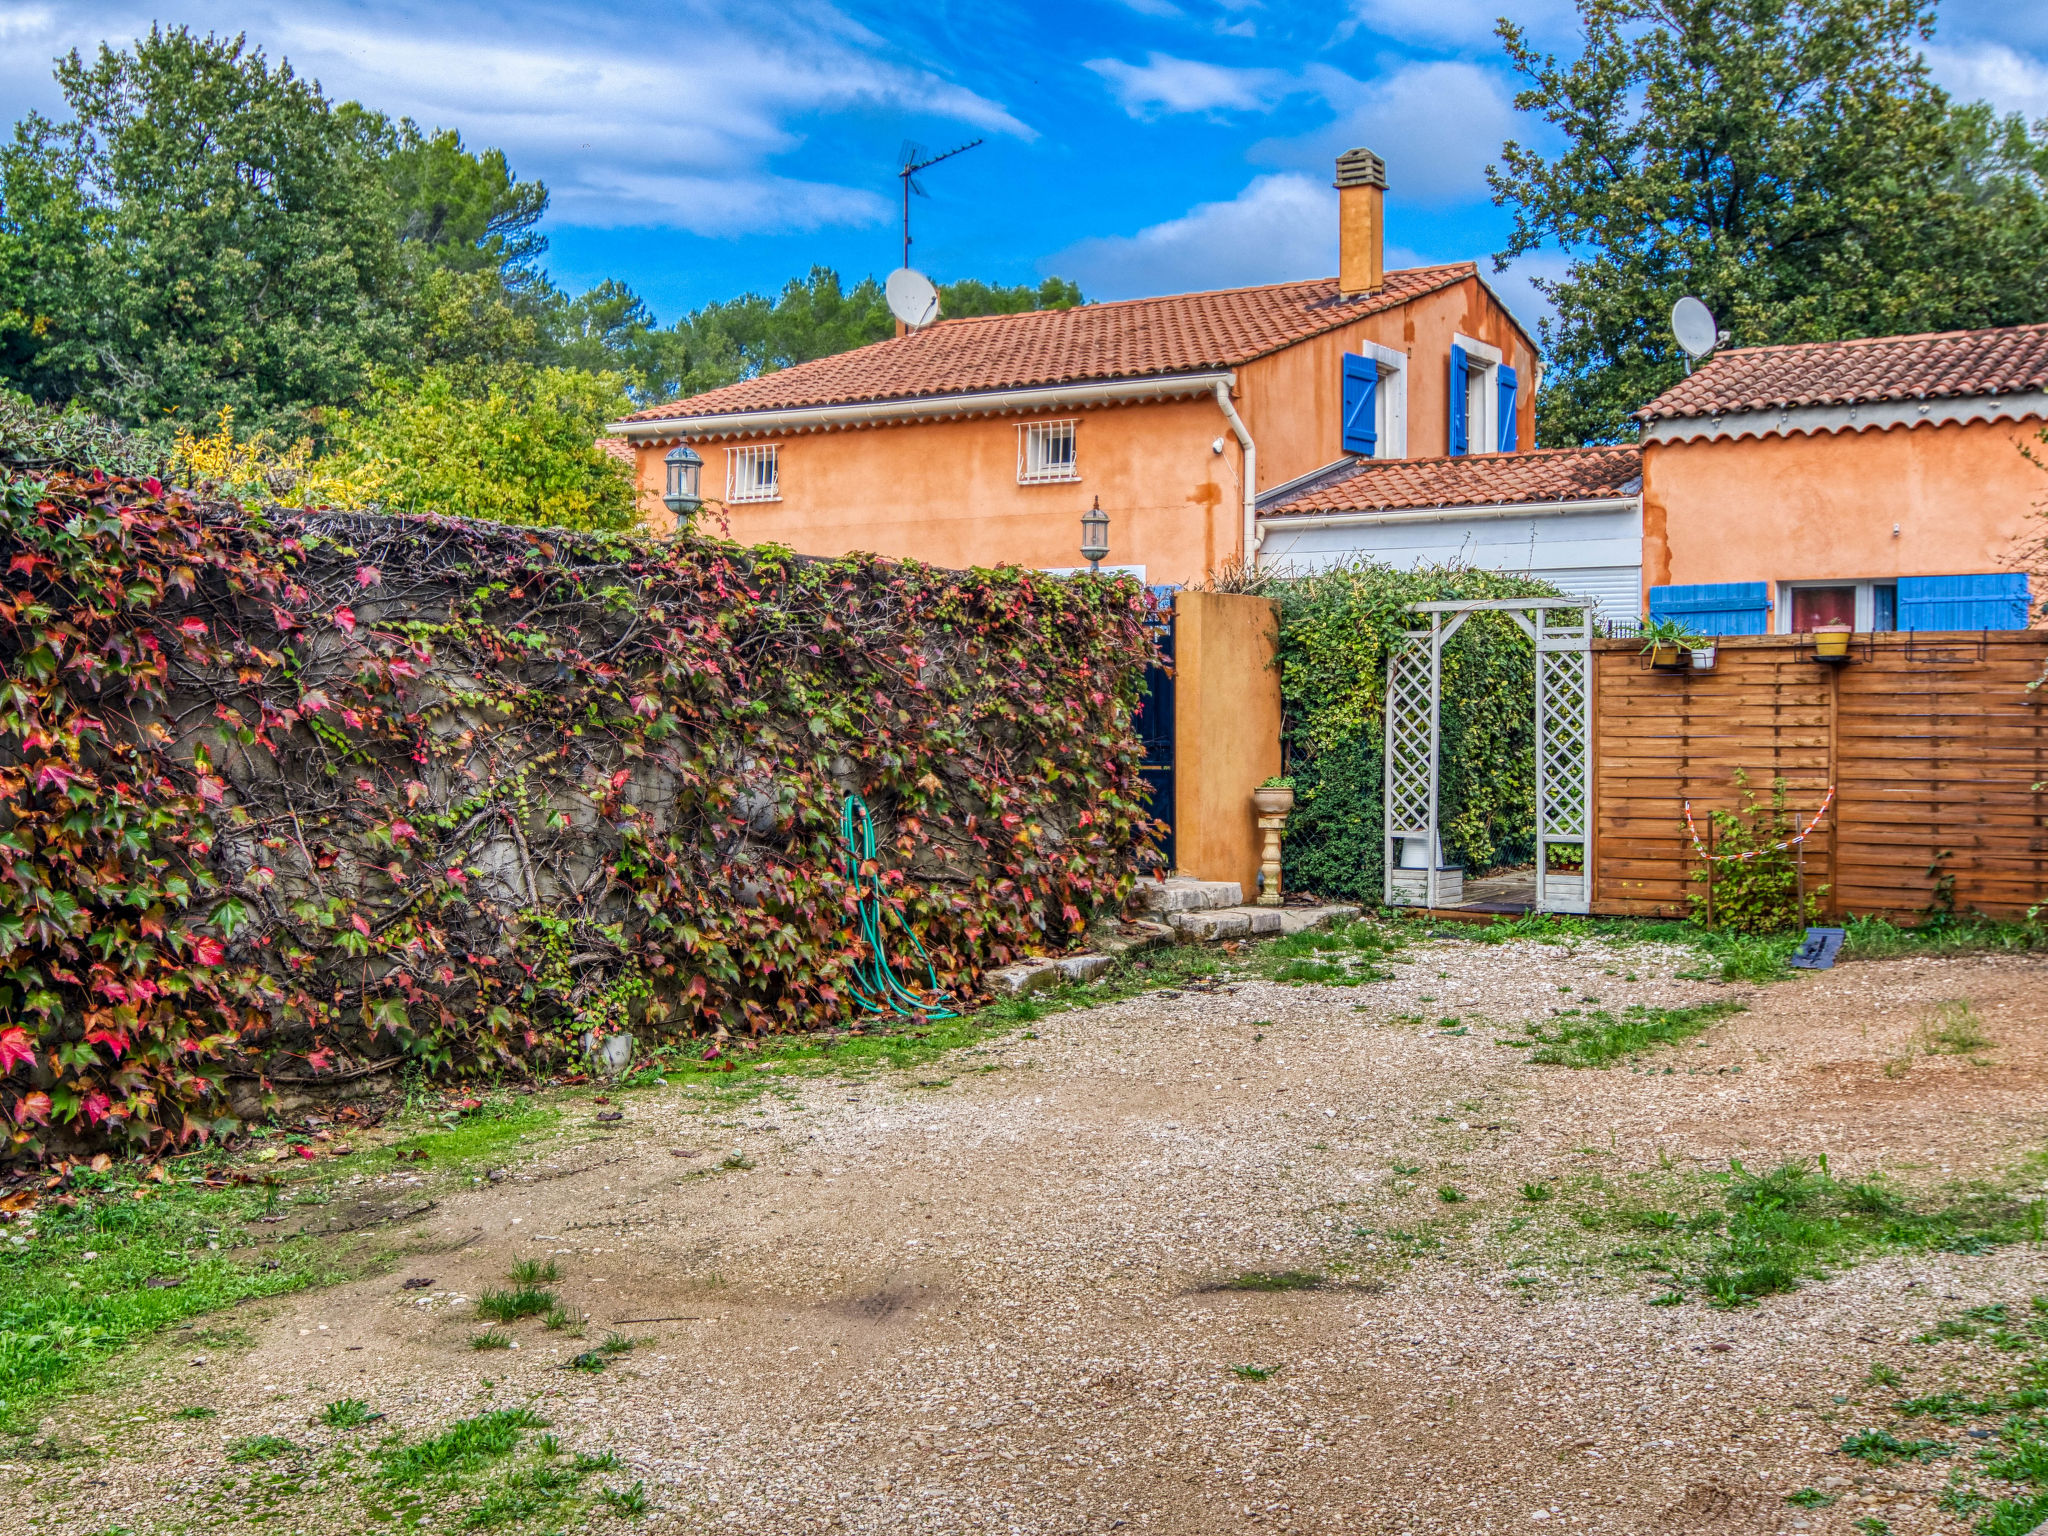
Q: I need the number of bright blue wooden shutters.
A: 5